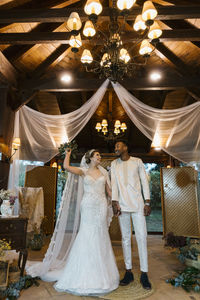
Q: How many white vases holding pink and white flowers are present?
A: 1